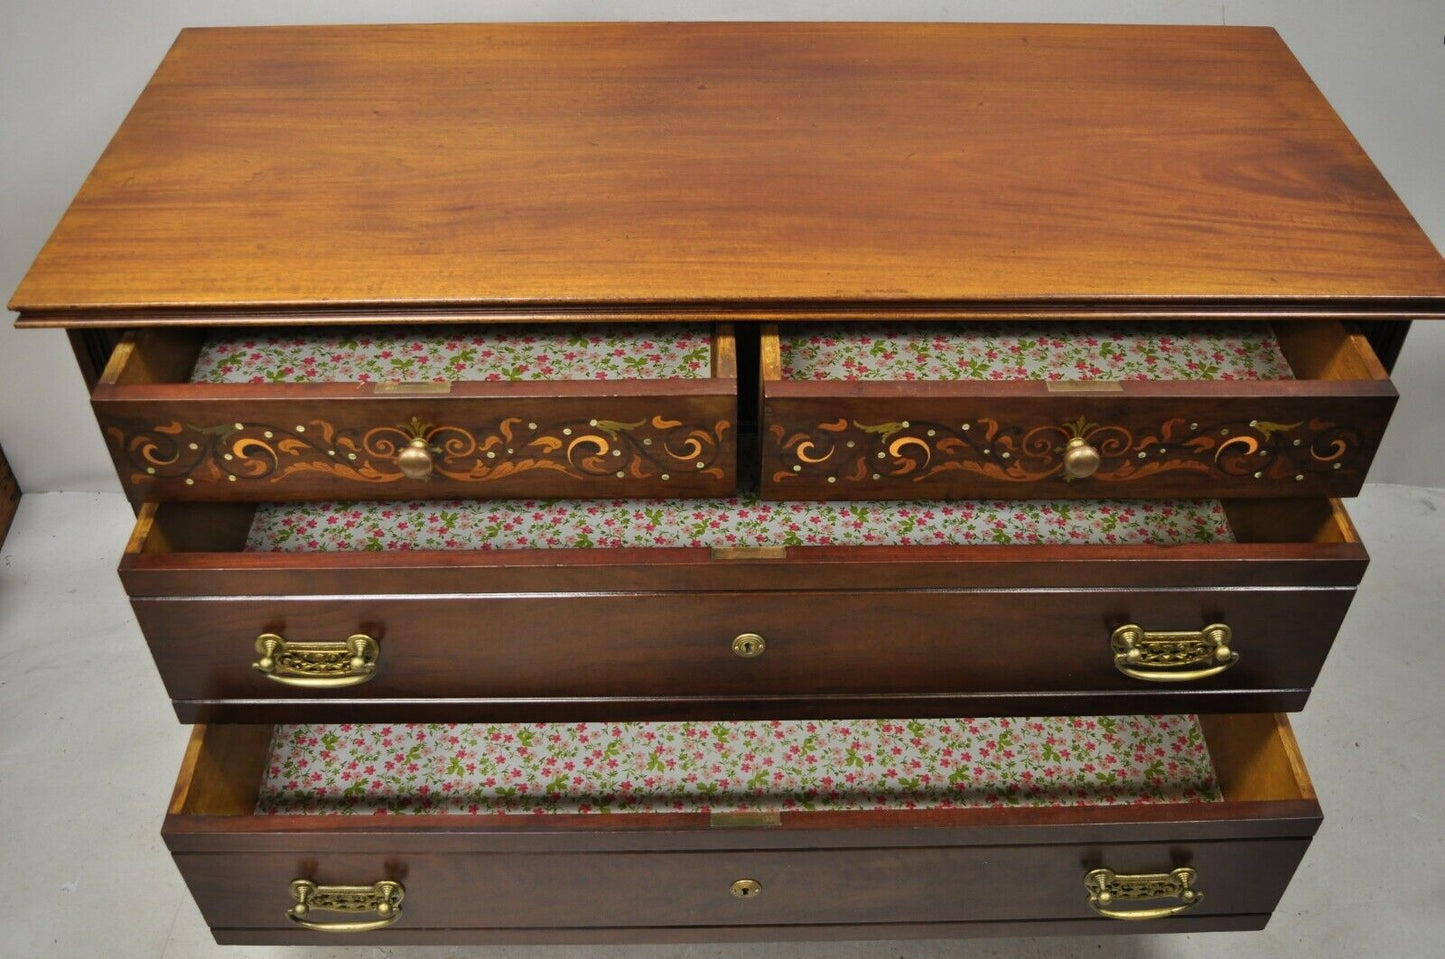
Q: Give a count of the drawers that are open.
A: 4